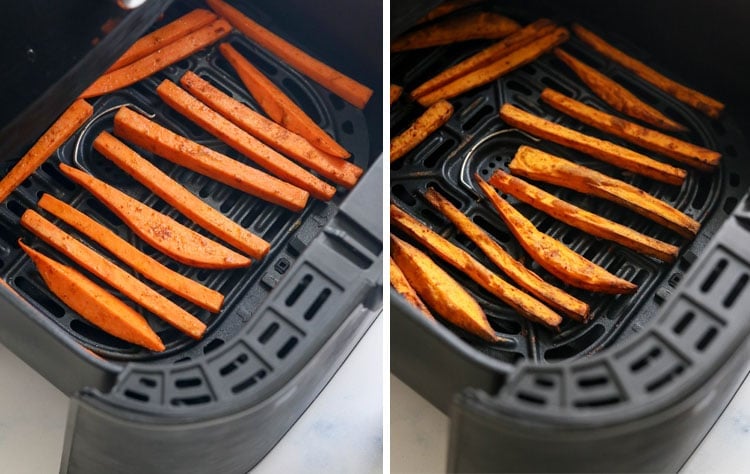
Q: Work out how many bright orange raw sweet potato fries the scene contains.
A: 13